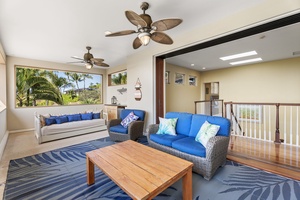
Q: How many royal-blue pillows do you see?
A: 5